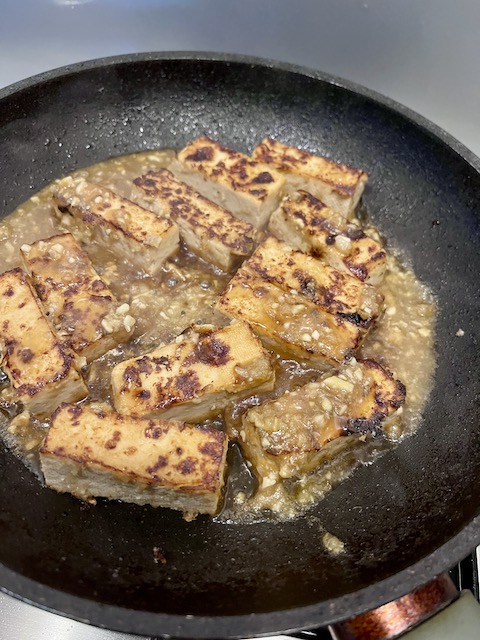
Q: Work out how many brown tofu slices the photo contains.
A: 12